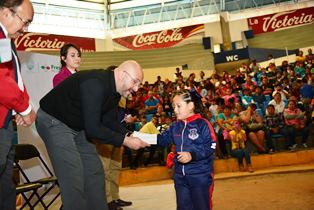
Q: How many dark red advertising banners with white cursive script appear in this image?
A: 3